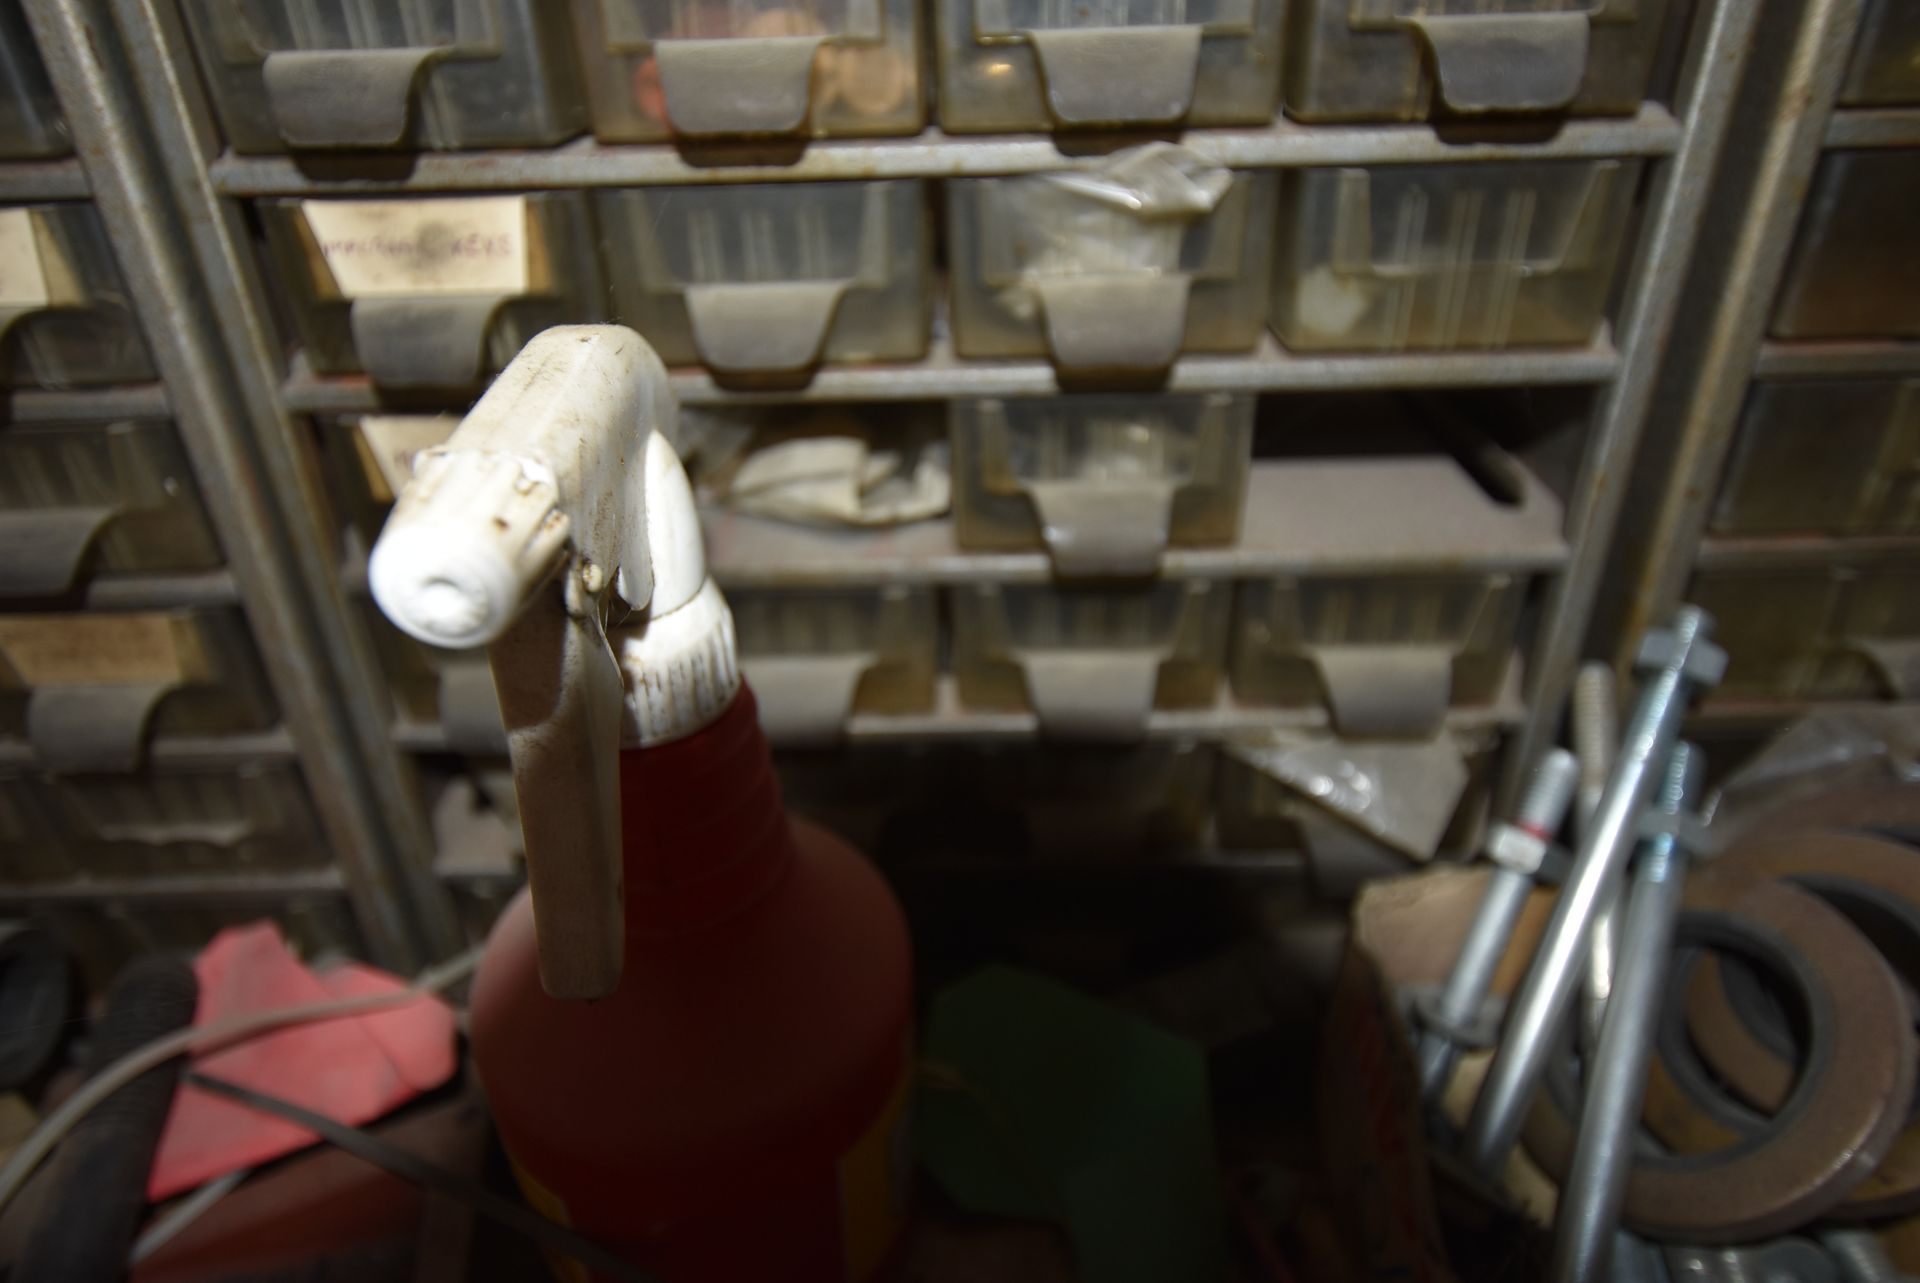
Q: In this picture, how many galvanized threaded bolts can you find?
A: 4